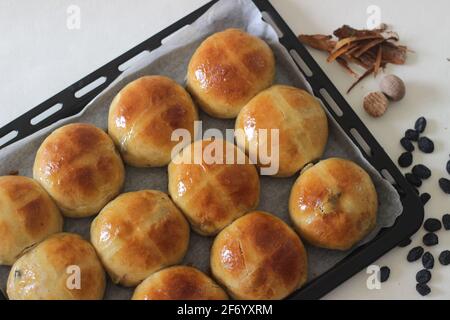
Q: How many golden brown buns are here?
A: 11